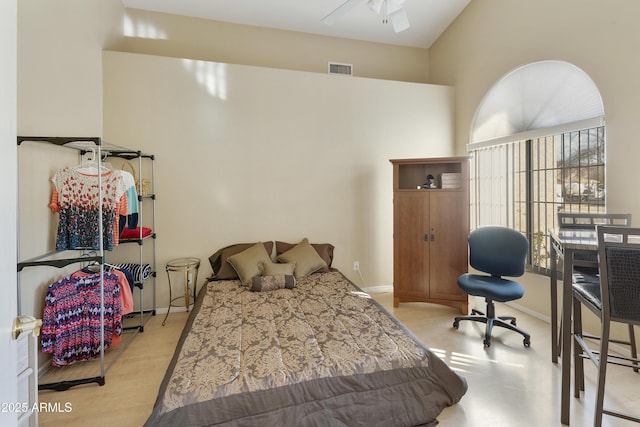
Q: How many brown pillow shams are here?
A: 2